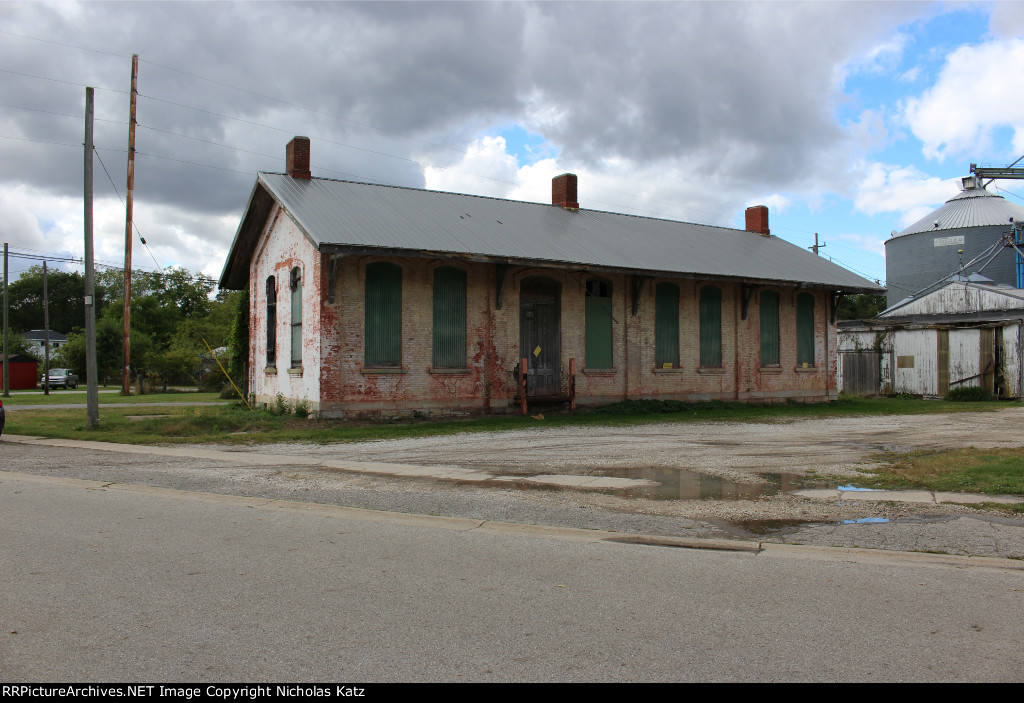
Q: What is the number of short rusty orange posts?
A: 2